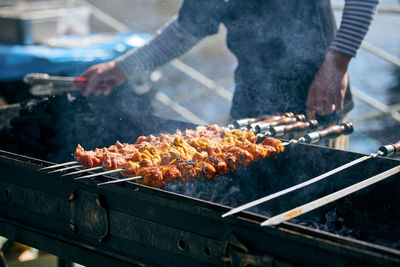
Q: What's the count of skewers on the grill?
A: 7